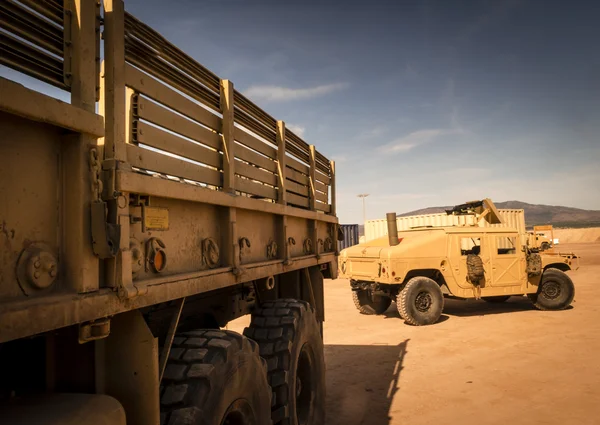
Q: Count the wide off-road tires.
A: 5